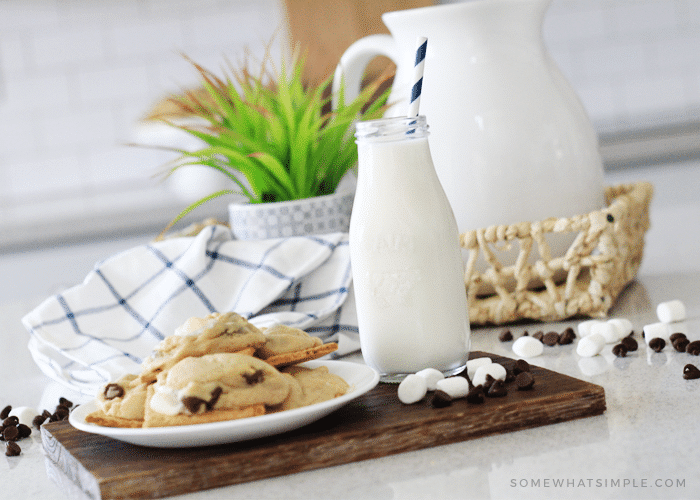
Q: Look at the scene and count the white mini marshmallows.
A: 13